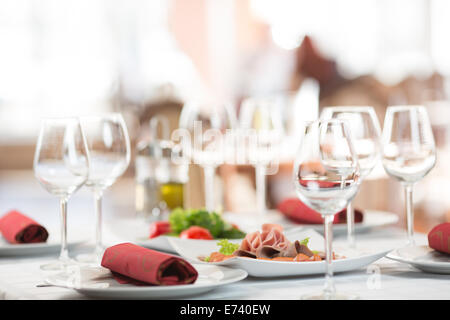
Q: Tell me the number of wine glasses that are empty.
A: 7